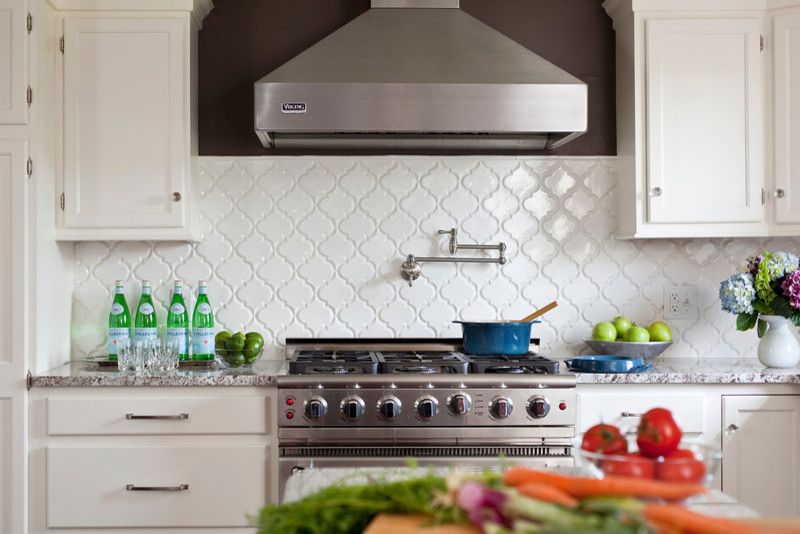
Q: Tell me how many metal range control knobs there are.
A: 7